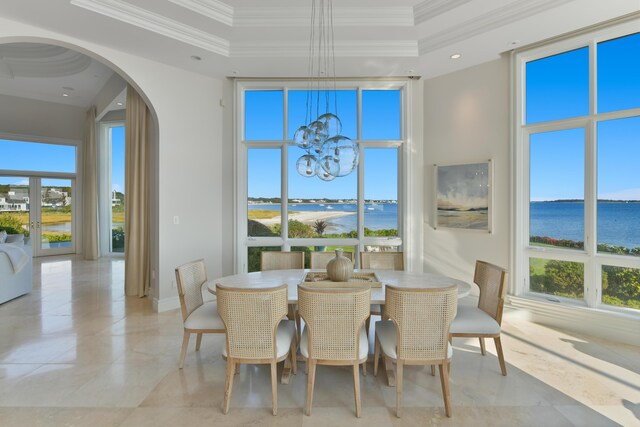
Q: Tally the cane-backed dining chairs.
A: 8